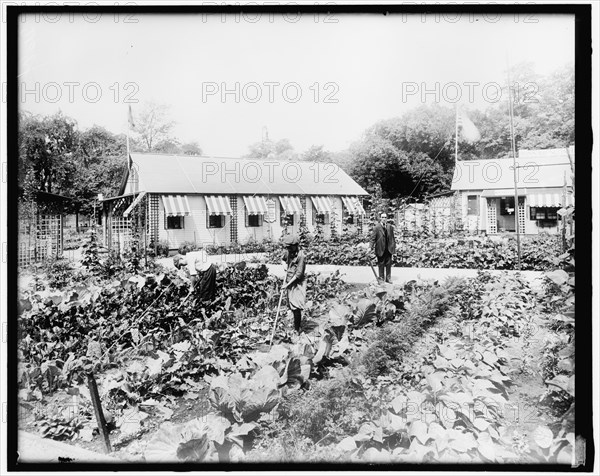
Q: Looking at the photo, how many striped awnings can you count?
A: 7